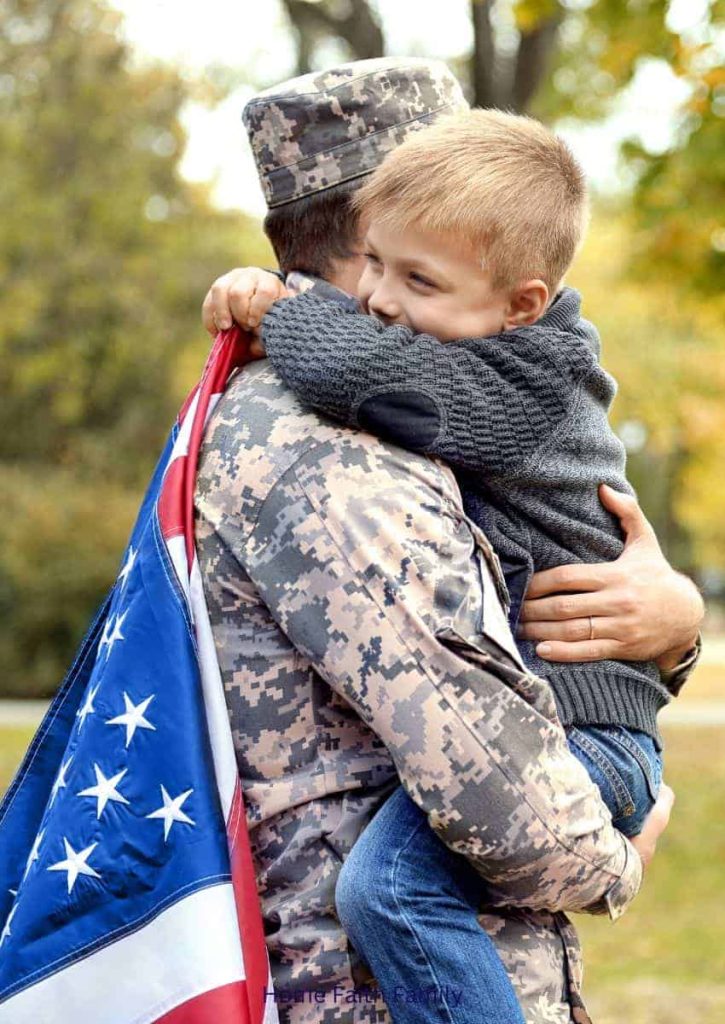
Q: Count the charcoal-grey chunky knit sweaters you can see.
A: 1